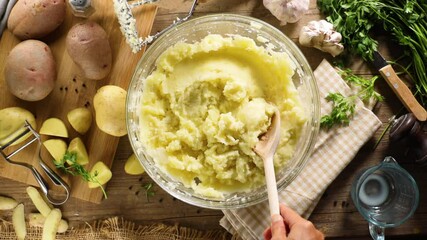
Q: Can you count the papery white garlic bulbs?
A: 2